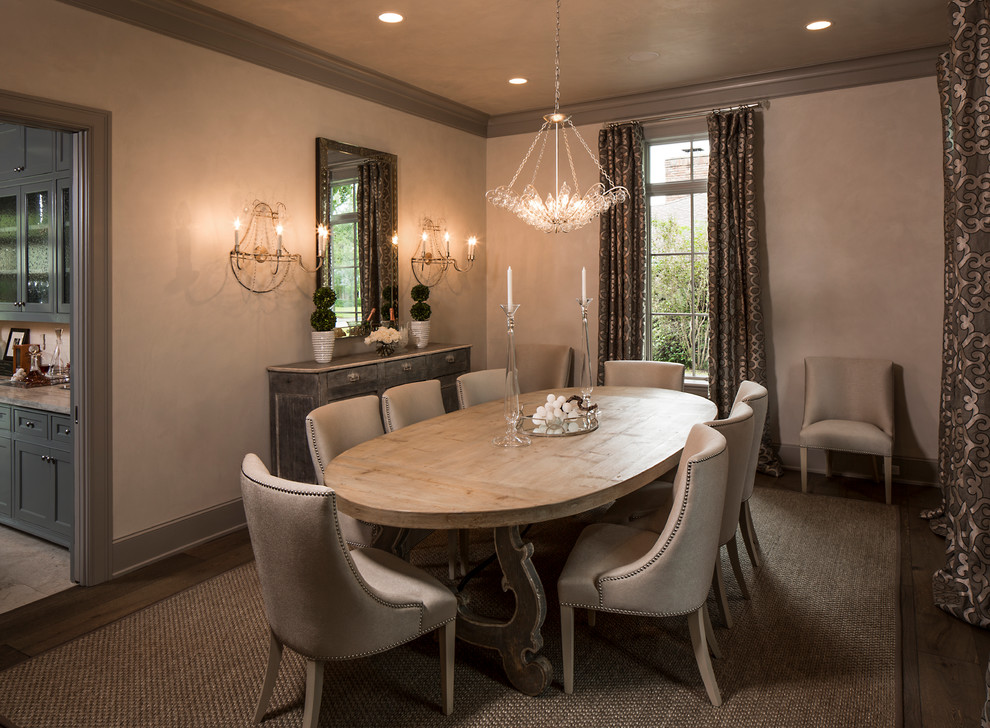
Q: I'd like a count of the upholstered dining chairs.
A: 10